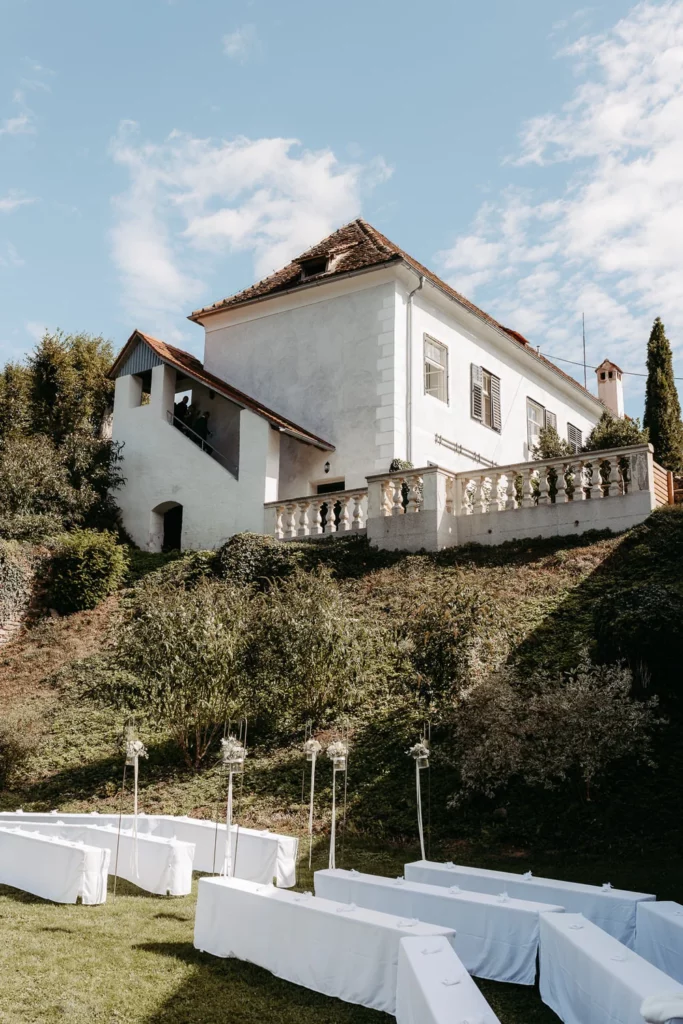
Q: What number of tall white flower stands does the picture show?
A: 5